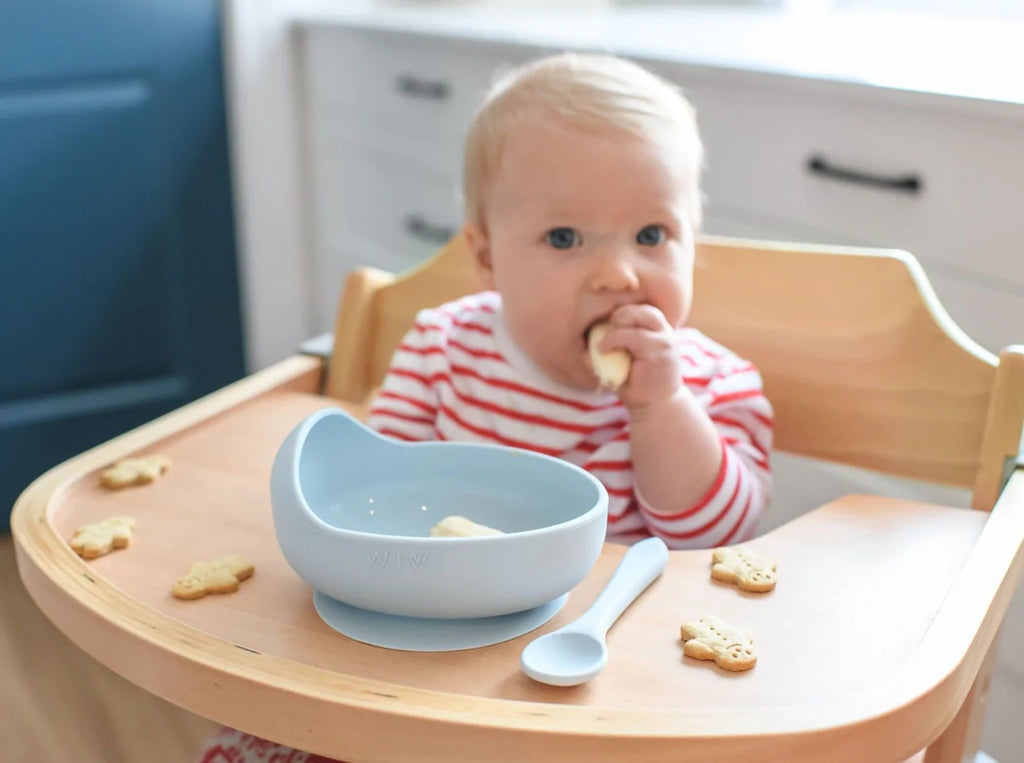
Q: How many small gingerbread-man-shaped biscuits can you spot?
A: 5